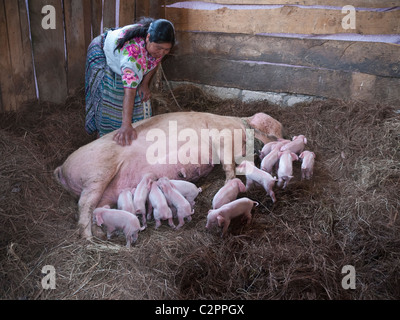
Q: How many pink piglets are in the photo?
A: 14